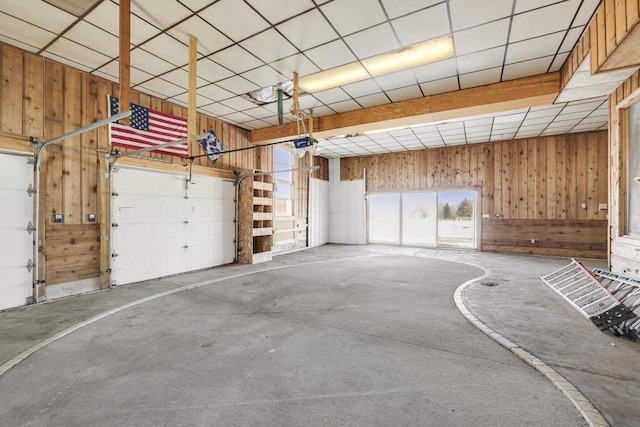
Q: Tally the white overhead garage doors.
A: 2